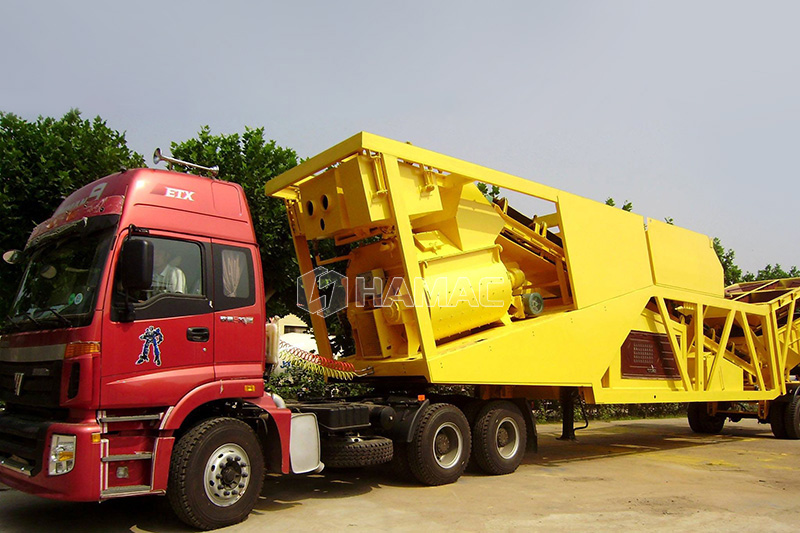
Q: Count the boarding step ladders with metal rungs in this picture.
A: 1